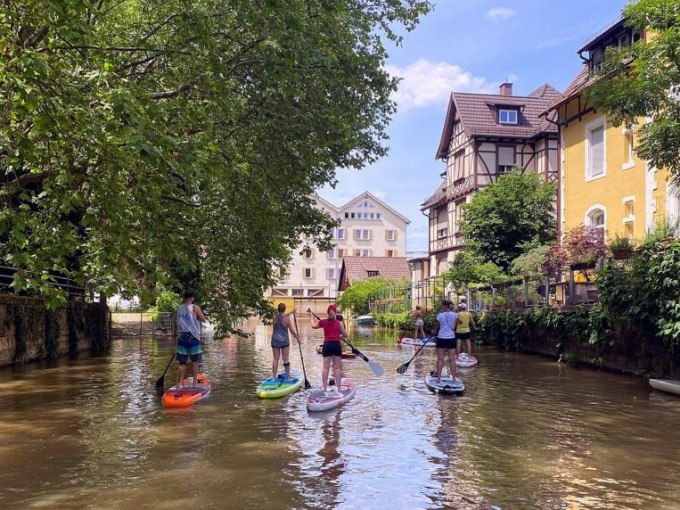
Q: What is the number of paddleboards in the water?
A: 7